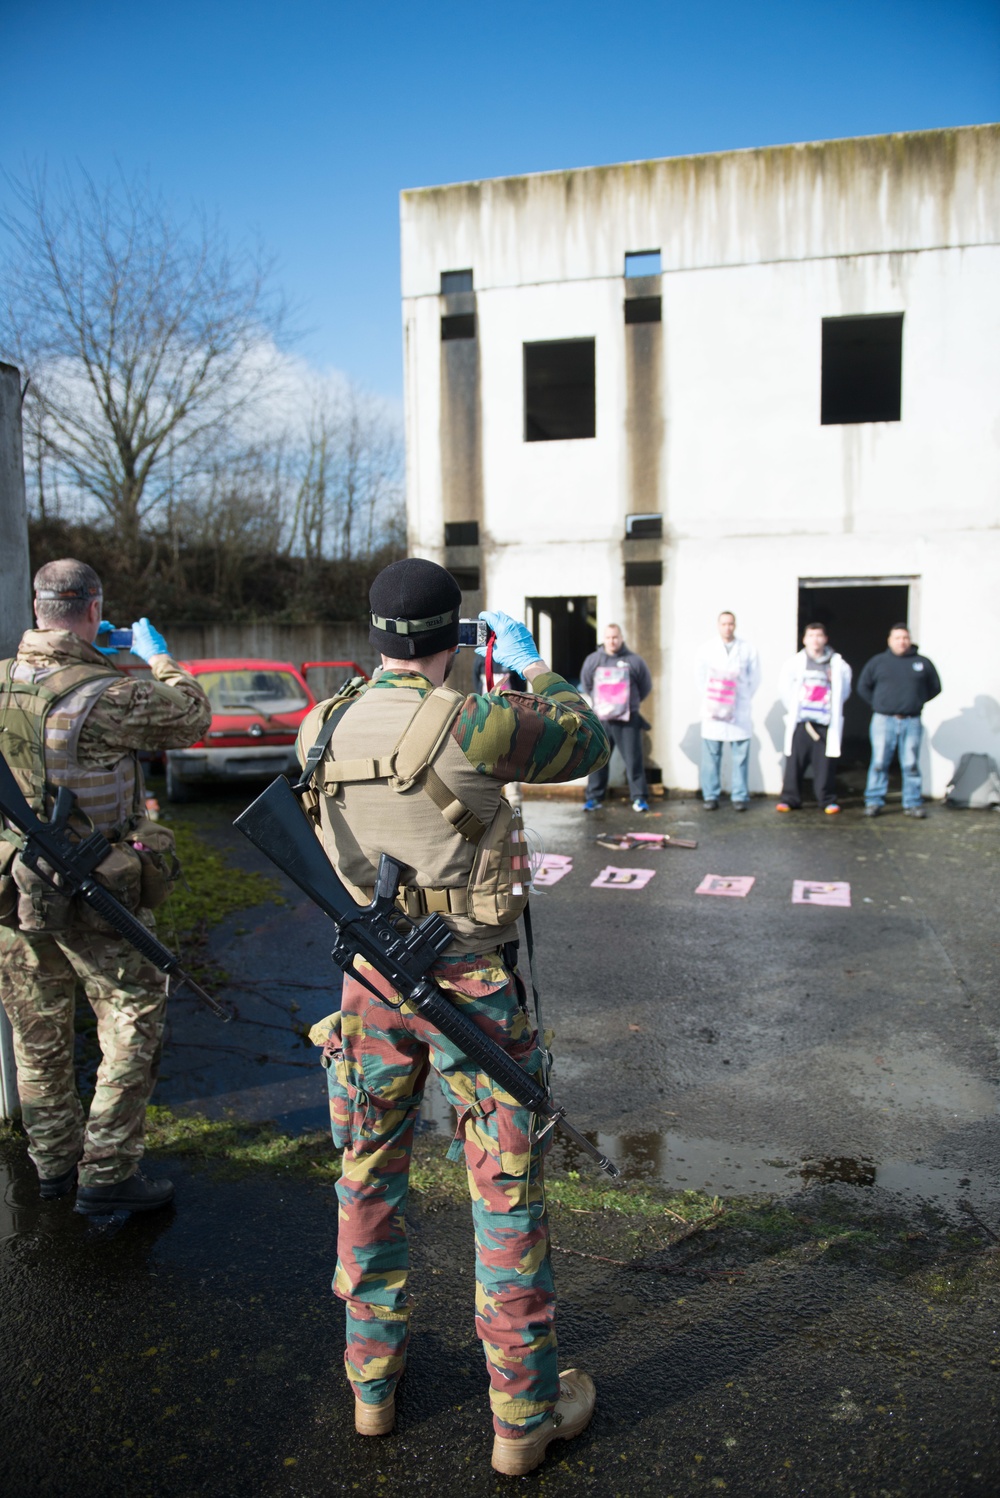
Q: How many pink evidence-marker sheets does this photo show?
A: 4